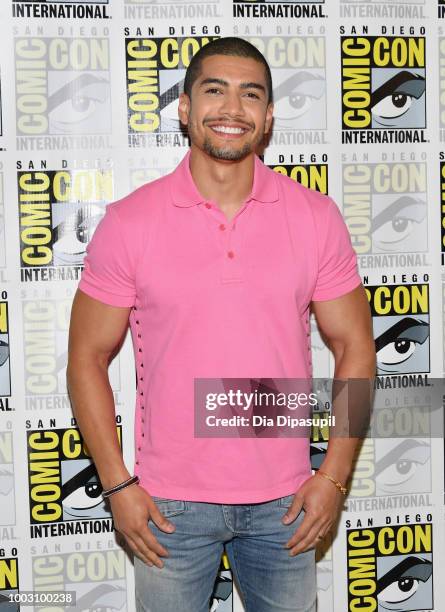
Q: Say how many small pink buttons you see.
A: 3